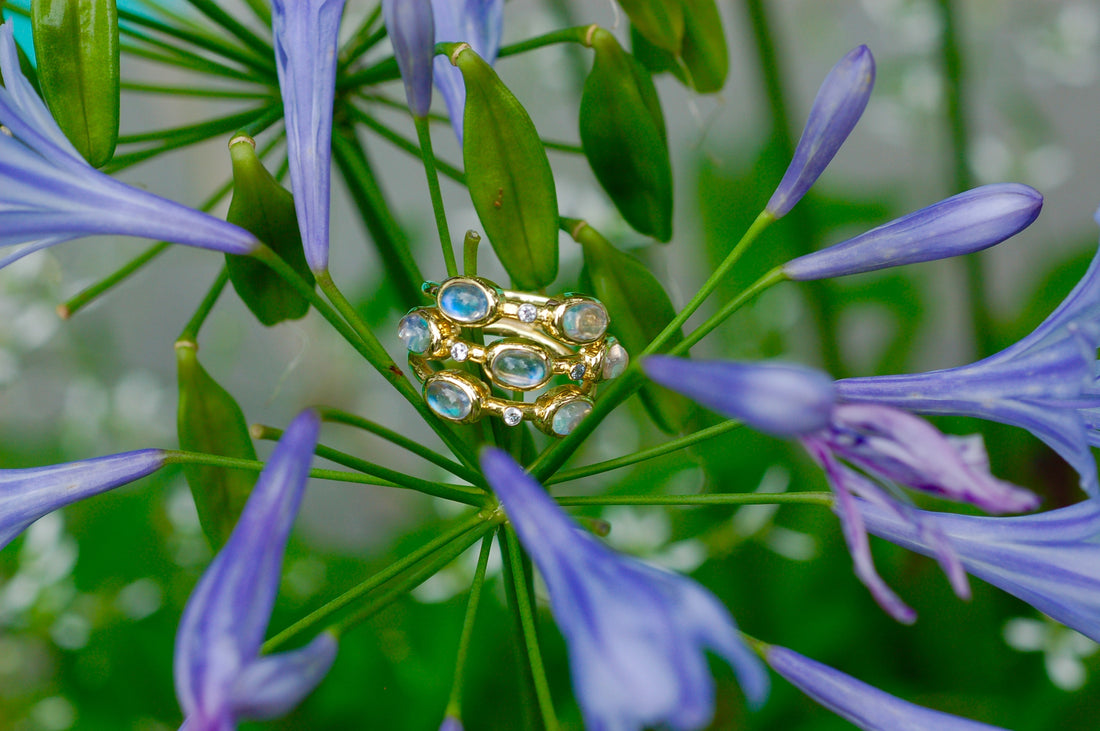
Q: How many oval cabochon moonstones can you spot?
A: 7